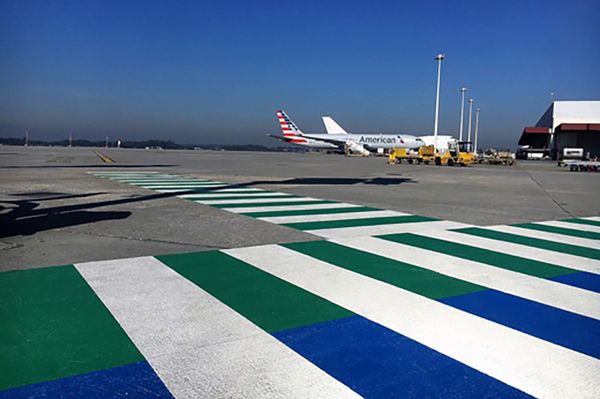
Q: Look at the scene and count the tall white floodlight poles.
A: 4